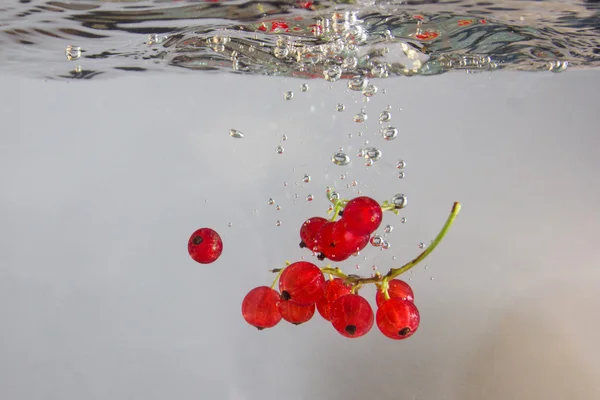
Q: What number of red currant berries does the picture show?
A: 12